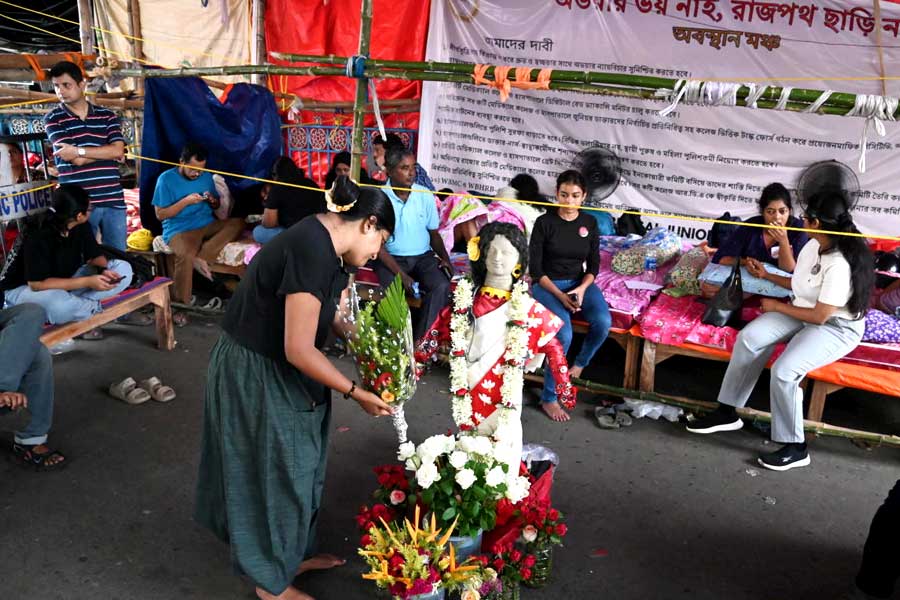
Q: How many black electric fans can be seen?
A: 2